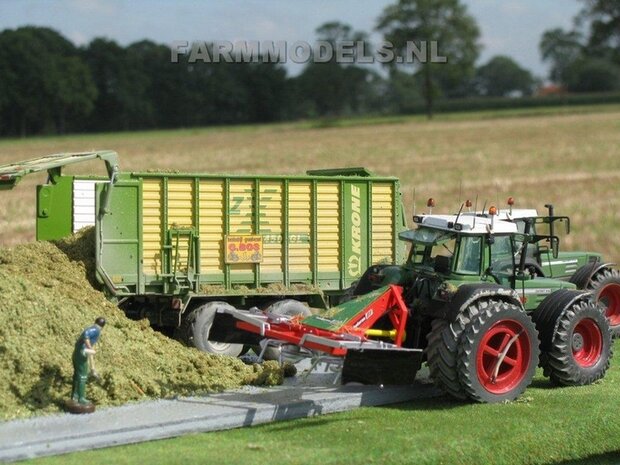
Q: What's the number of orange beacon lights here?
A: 4